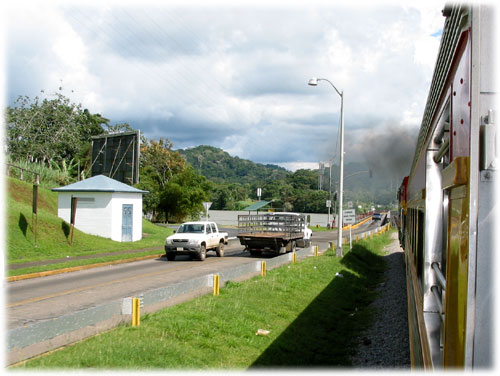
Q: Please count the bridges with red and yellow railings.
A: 1